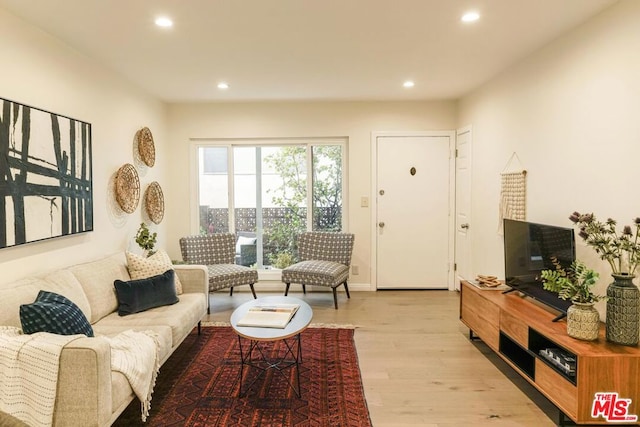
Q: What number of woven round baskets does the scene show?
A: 3